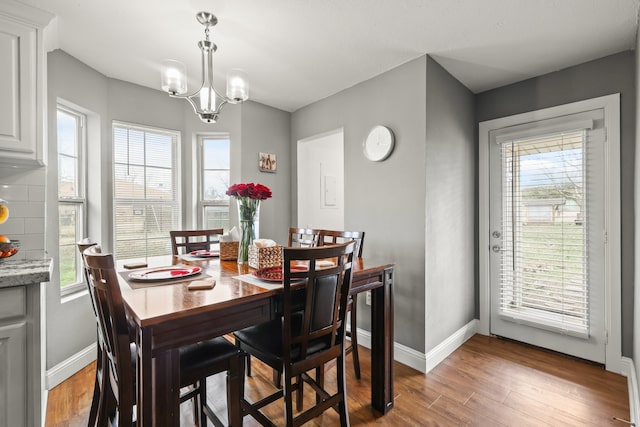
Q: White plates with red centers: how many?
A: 2